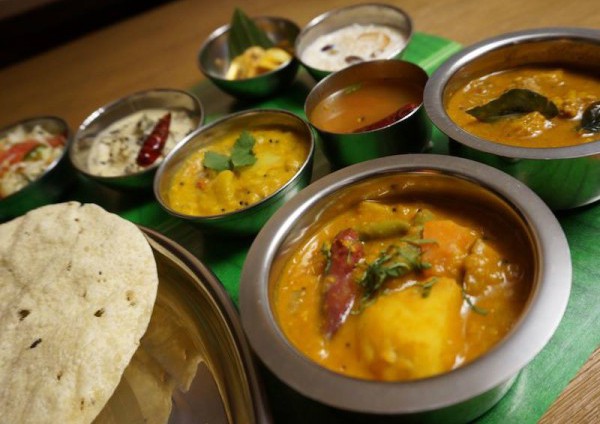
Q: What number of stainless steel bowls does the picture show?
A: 8